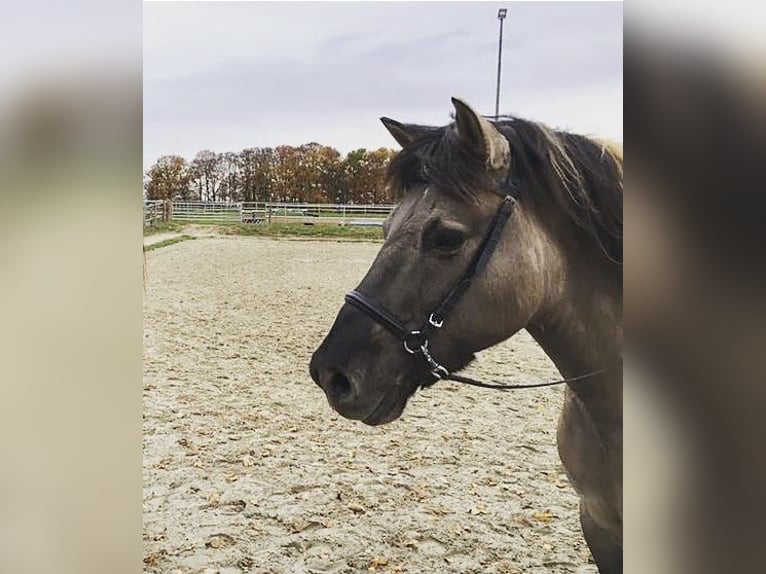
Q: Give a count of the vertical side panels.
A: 2